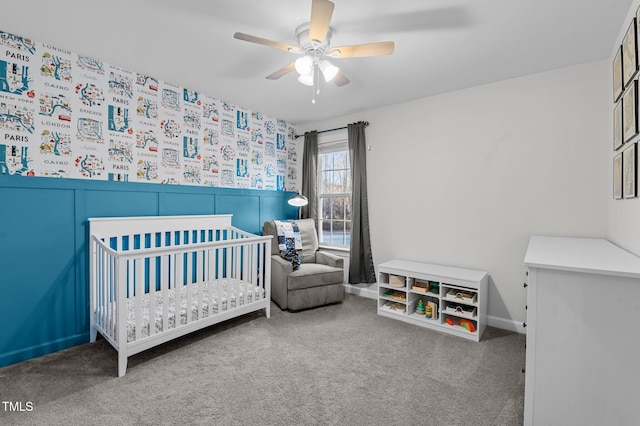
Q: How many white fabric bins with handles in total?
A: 3